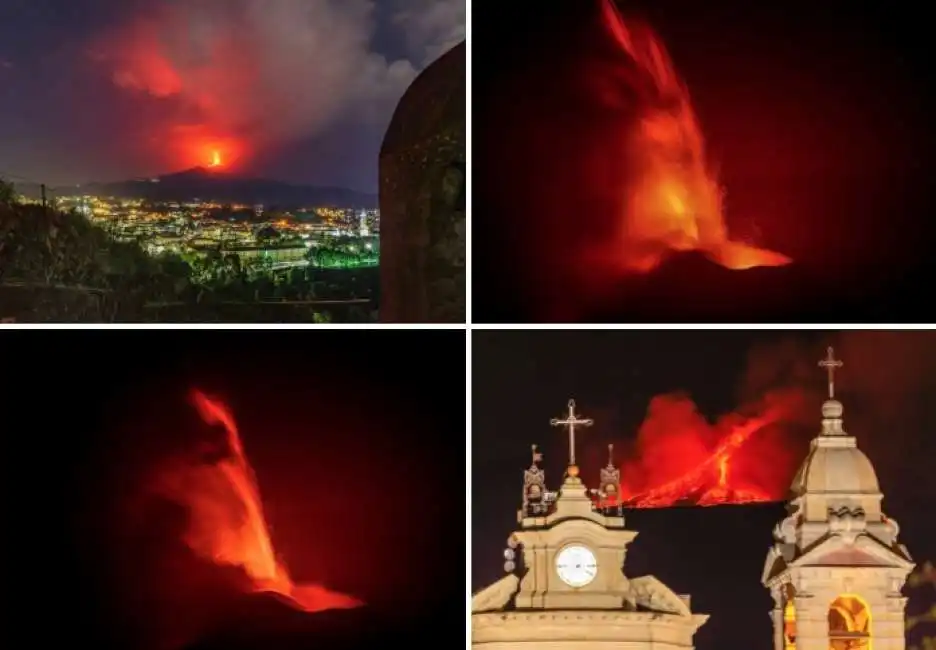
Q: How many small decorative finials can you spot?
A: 2